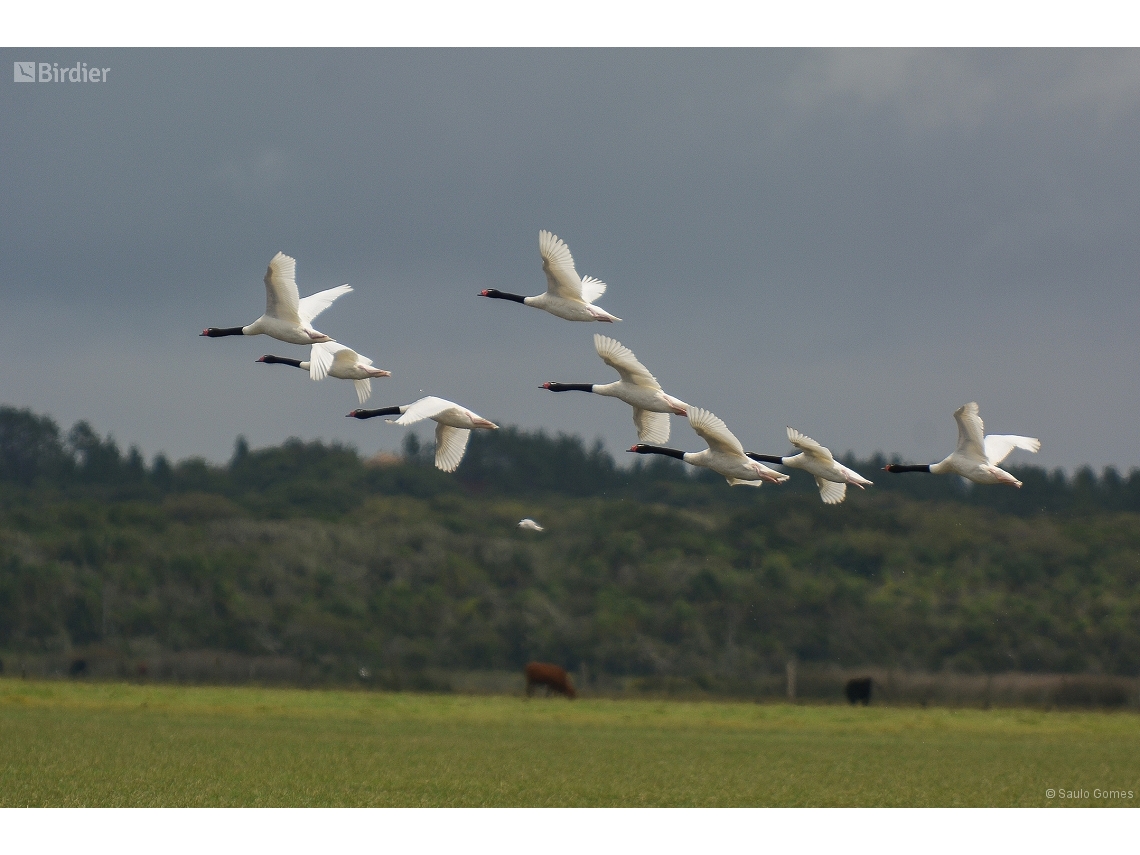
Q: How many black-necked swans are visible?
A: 8